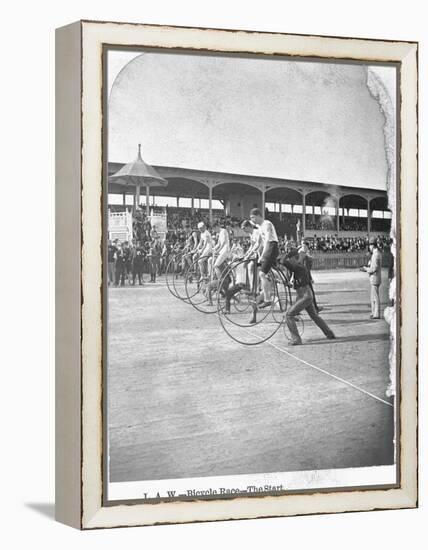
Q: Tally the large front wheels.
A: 5